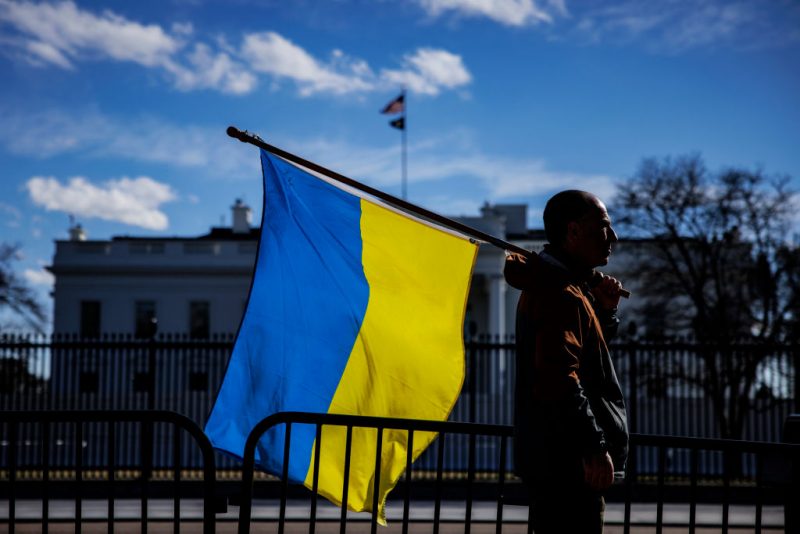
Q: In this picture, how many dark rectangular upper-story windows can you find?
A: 3